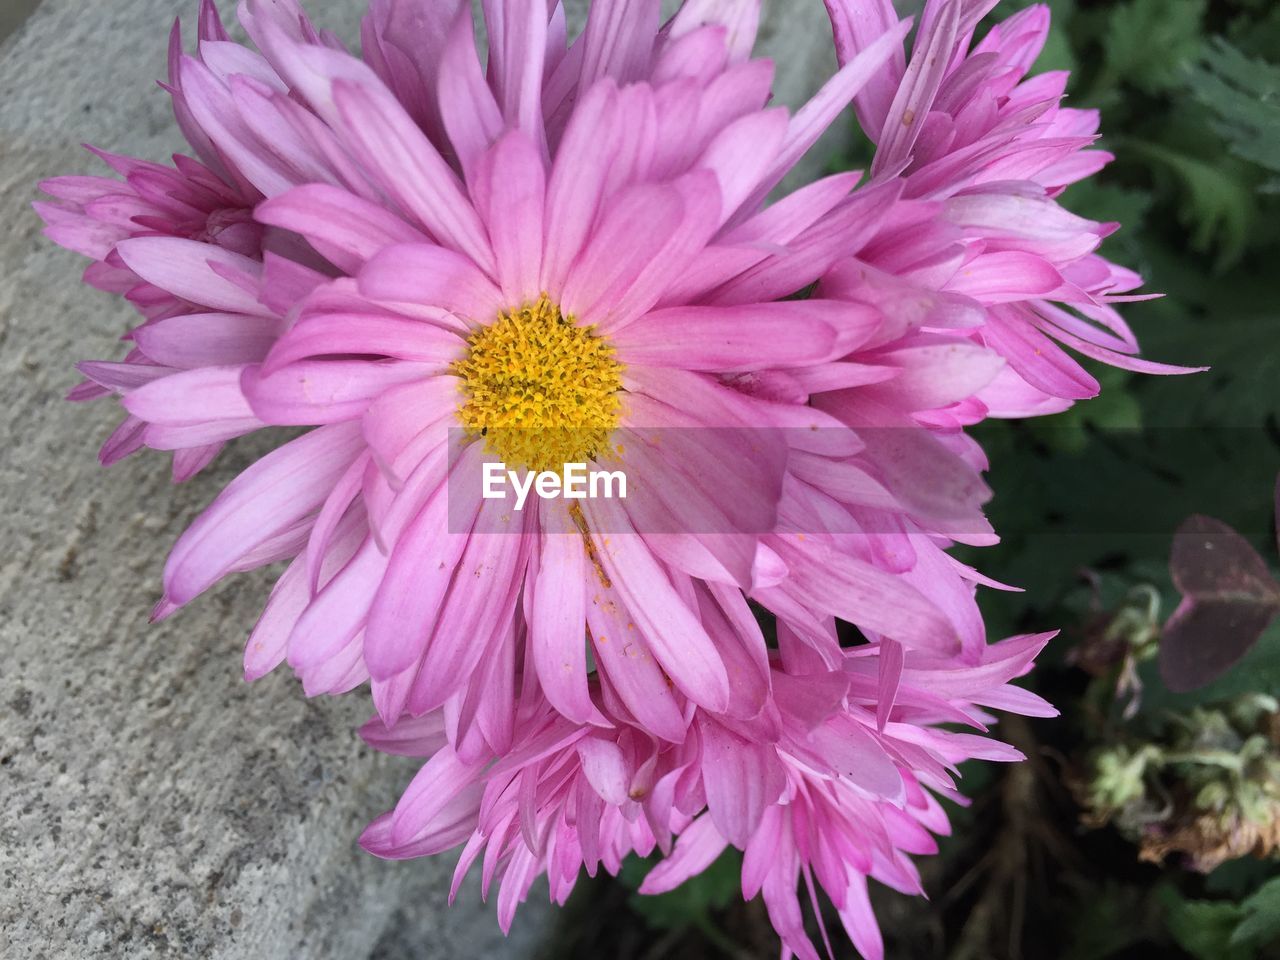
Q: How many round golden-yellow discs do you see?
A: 1